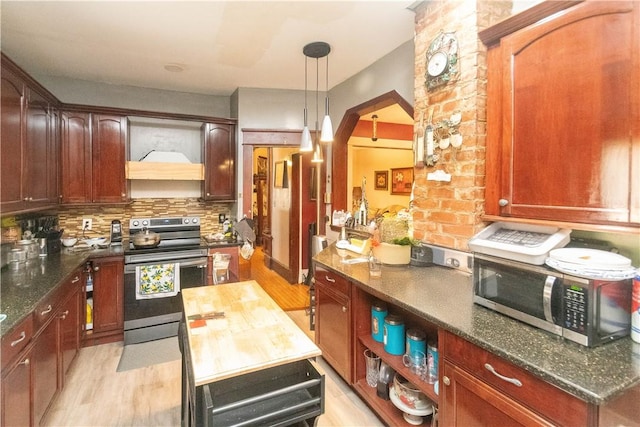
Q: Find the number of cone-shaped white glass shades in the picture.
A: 3